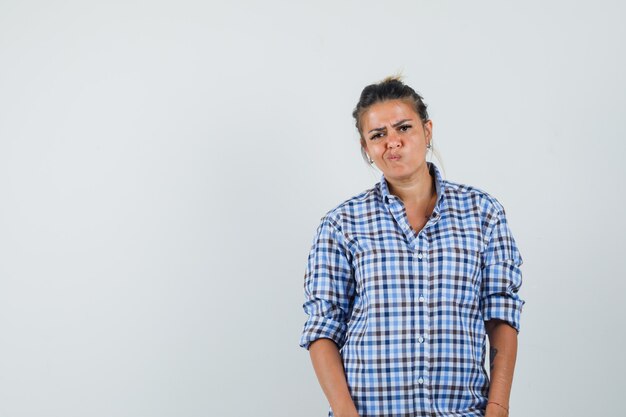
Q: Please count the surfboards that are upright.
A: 0